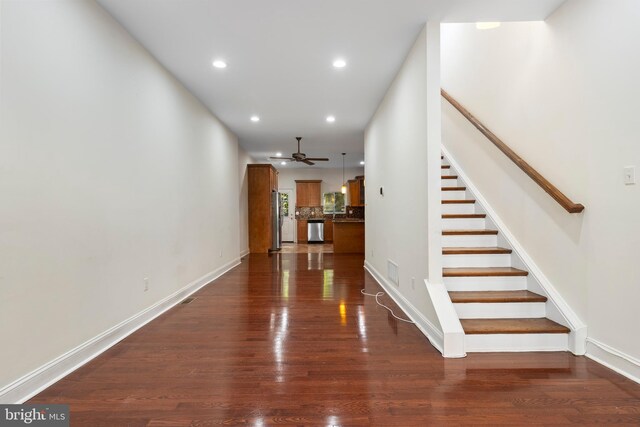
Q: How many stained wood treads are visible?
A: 11